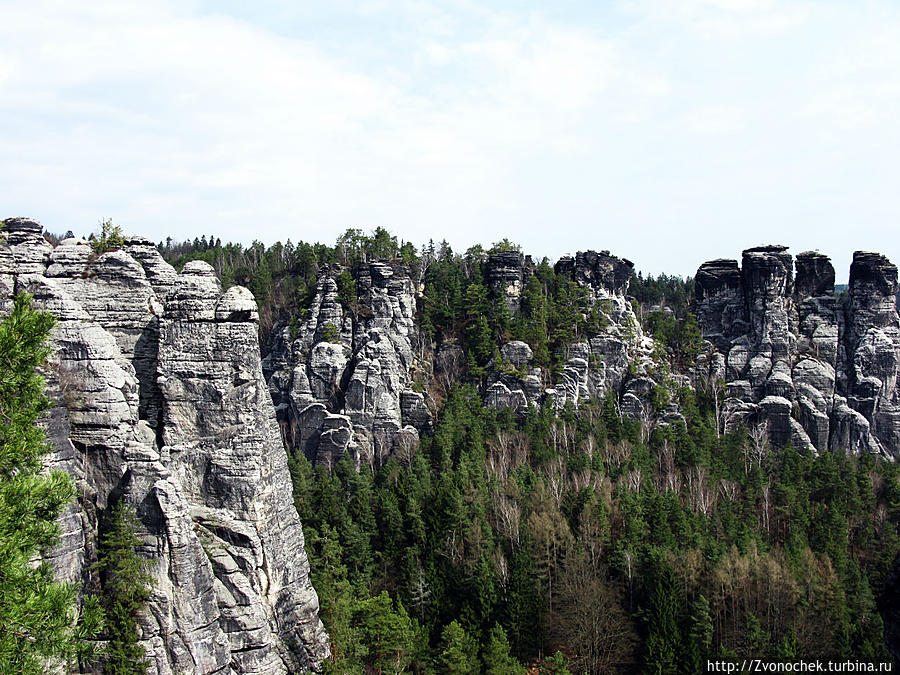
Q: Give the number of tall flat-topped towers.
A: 4